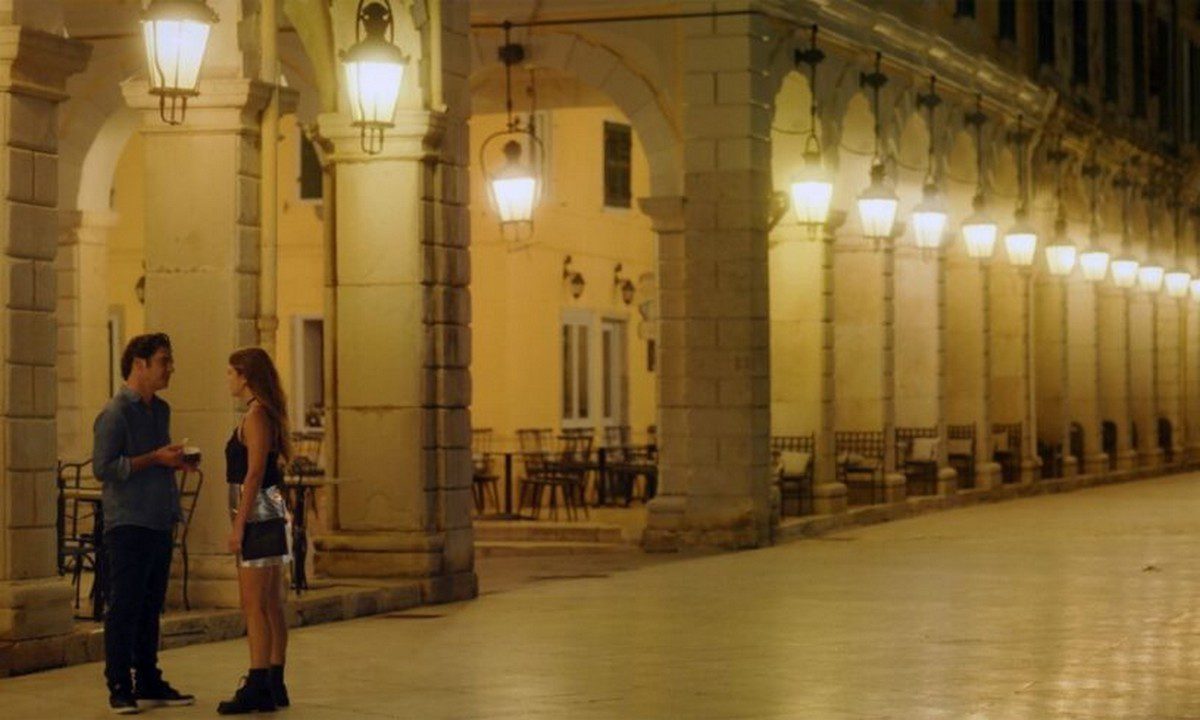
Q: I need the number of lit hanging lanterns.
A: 14